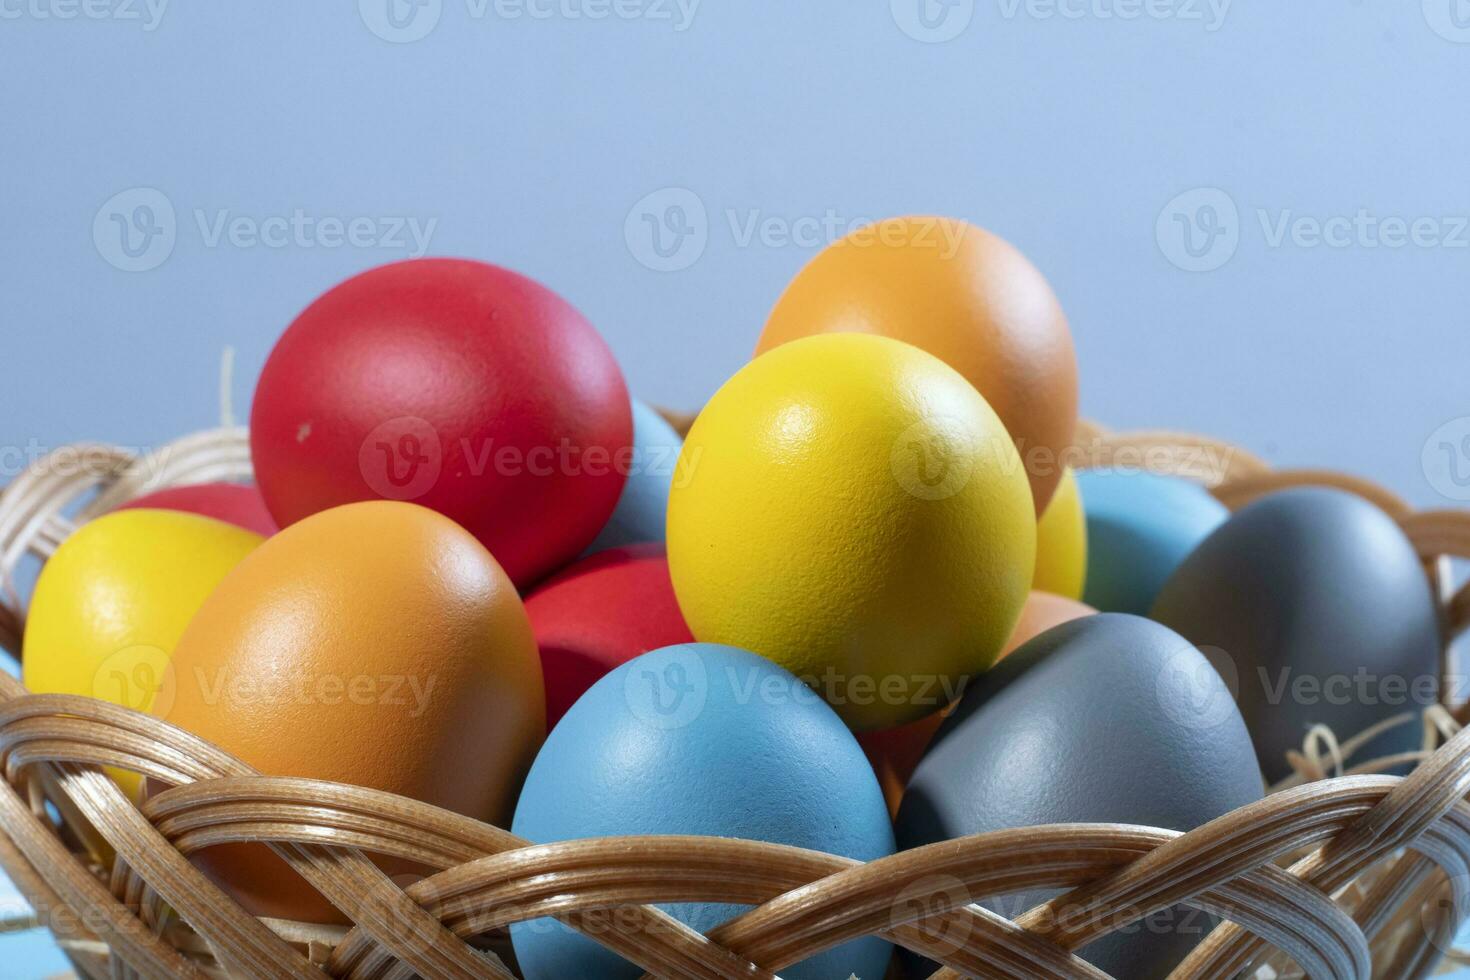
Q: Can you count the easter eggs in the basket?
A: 14